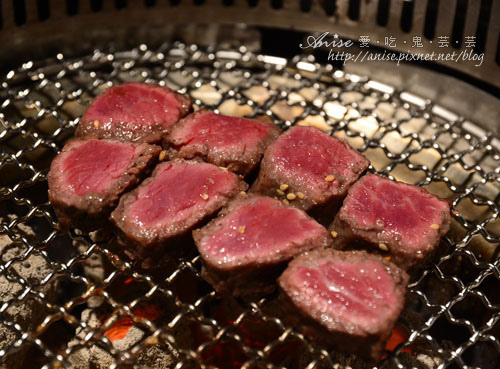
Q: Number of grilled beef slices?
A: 8